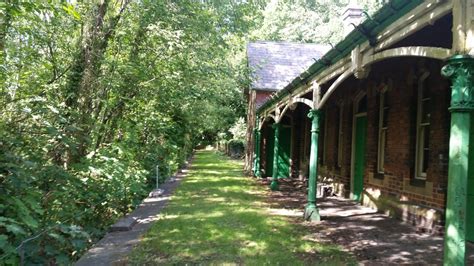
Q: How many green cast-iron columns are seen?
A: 4